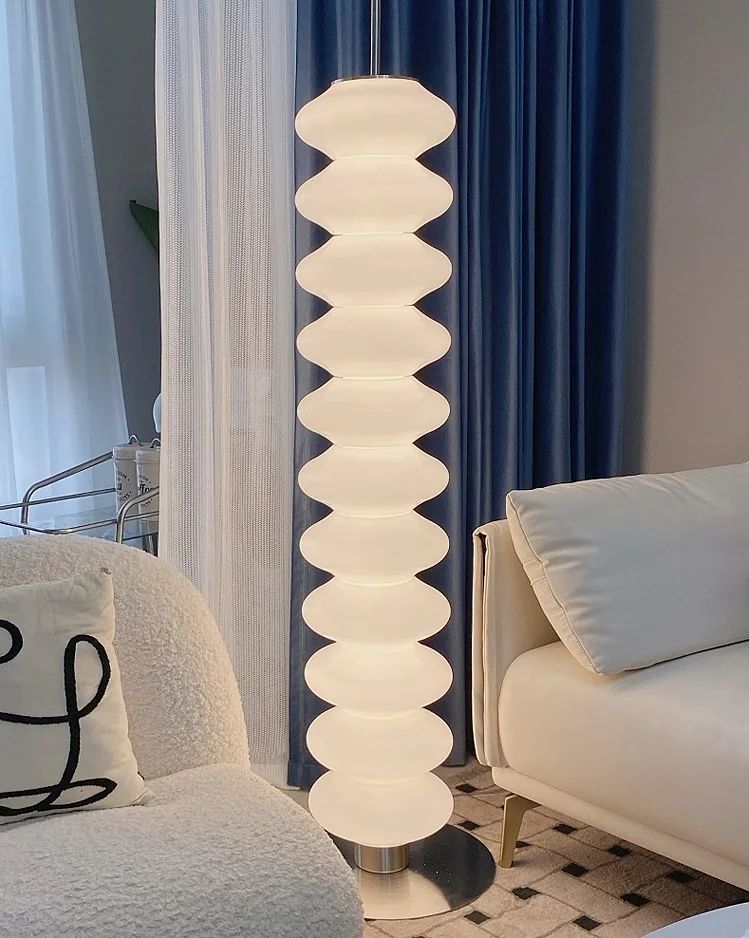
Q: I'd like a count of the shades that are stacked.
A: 11